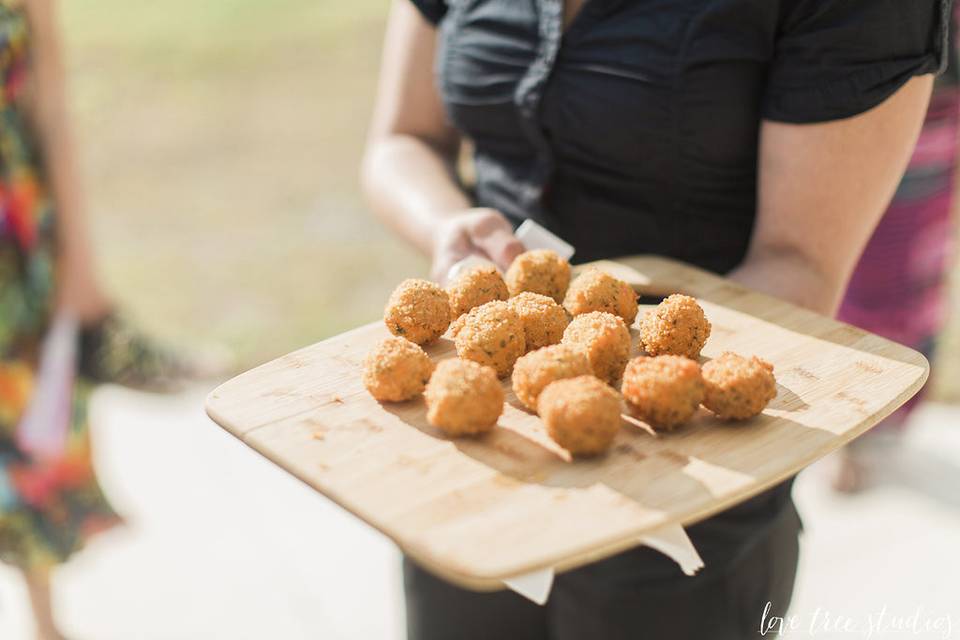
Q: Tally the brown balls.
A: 14